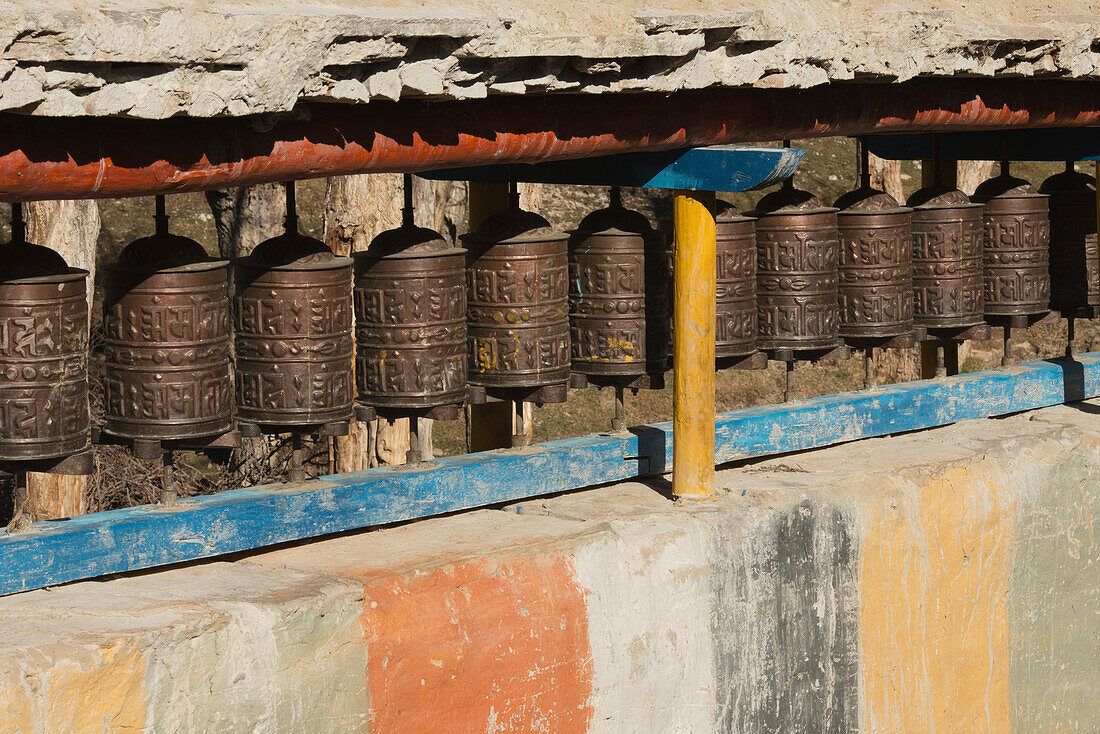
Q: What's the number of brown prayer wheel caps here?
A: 12